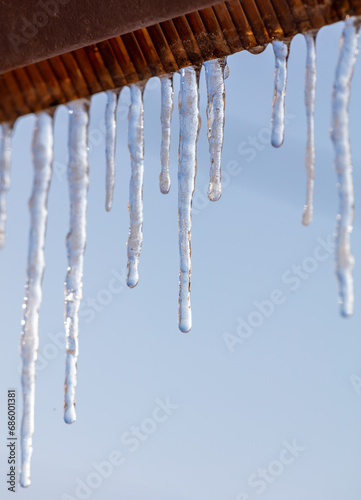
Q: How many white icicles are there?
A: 11